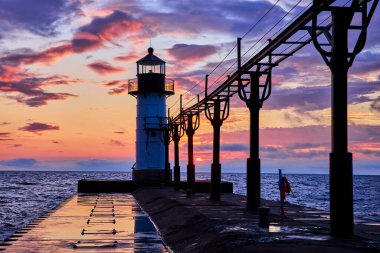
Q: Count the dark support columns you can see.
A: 6